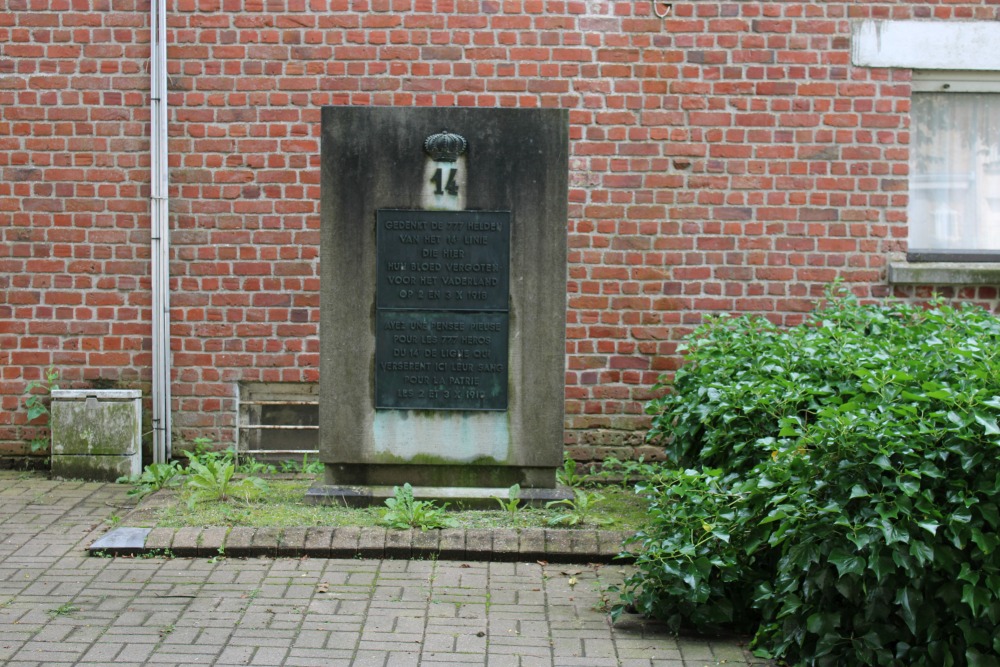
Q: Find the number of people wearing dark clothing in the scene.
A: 0